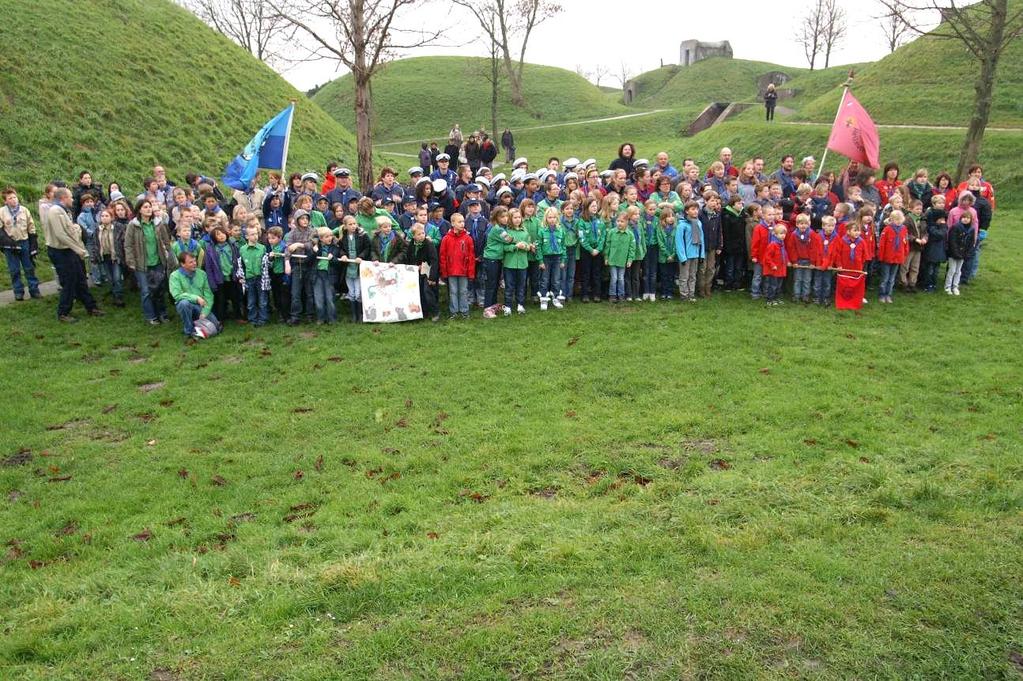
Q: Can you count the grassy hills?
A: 4